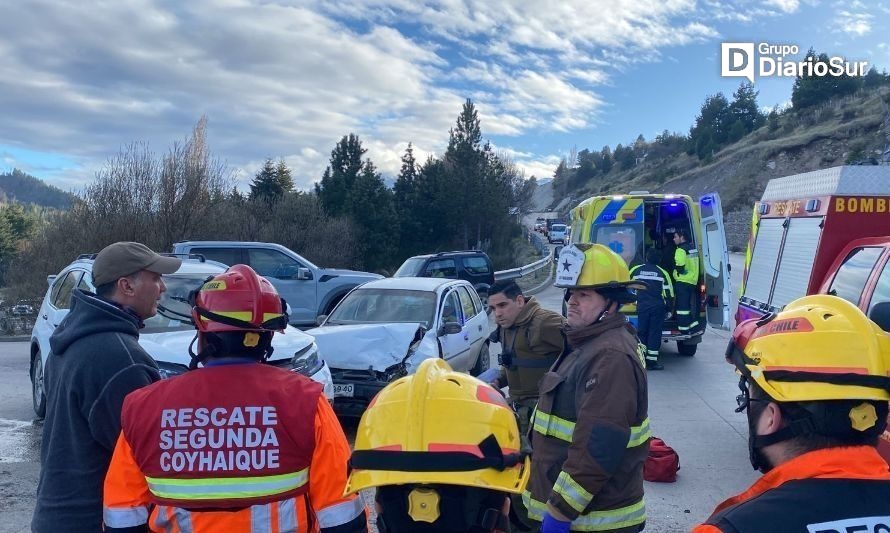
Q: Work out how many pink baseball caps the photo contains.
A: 0